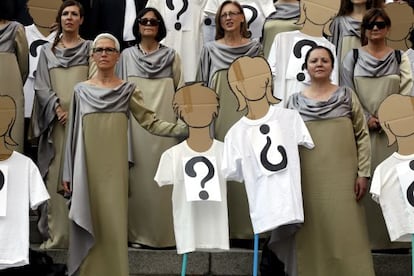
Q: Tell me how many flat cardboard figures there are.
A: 7